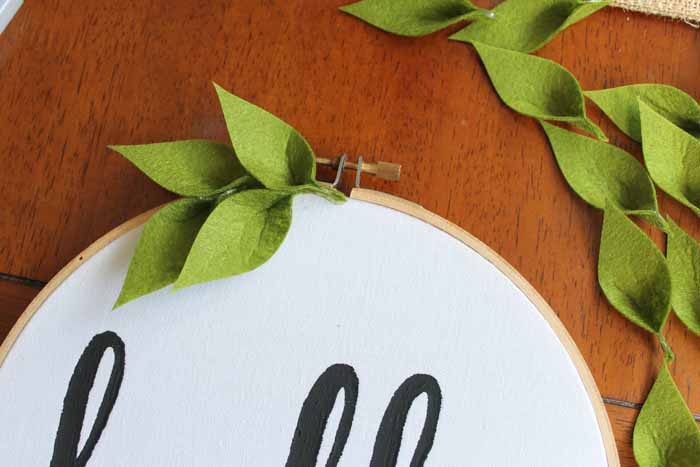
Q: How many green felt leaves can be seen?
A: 13